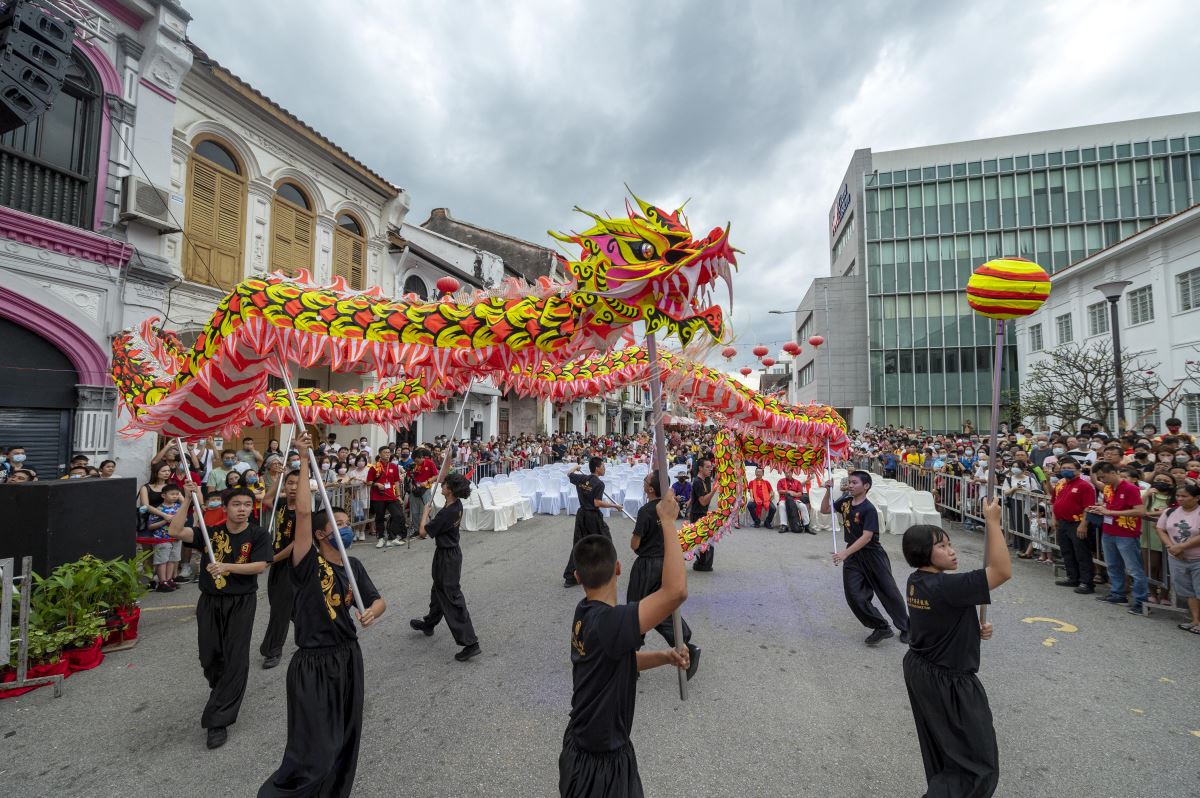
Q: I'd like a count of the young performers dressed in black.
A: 10